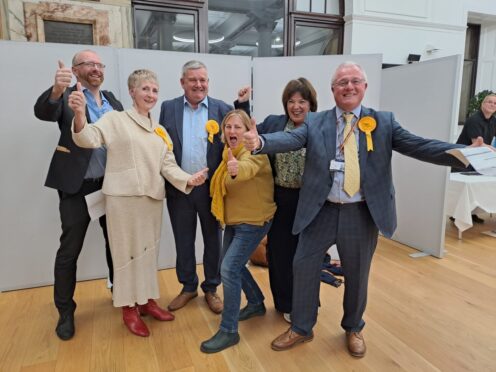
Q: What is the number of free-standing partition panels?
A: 4